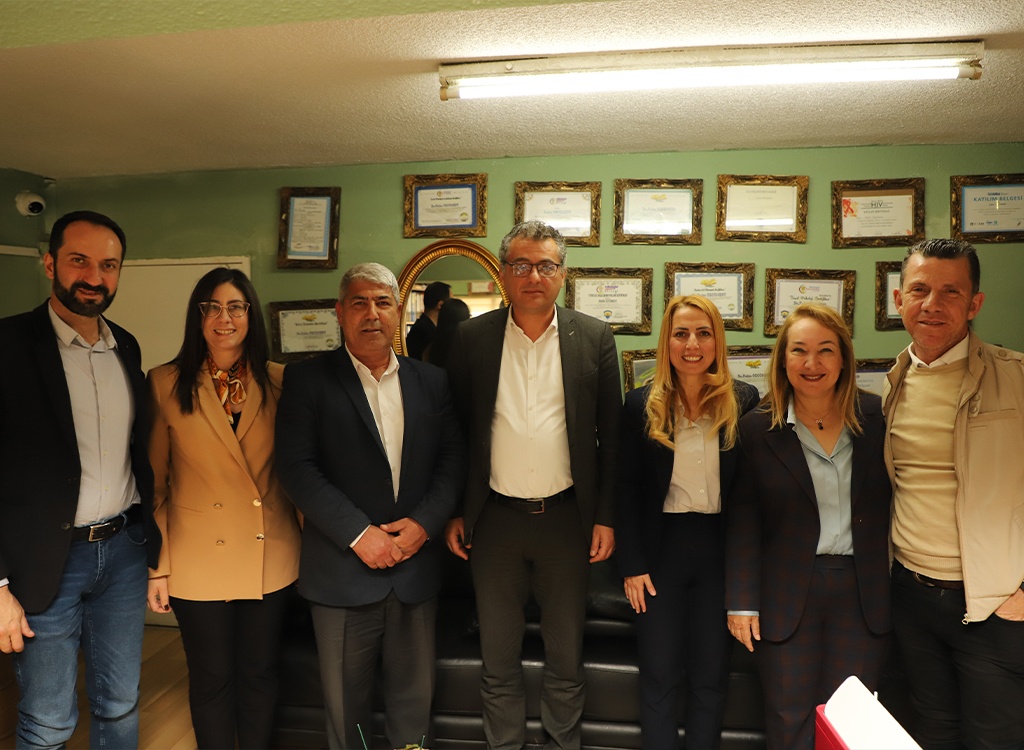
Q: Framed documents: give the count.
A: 15